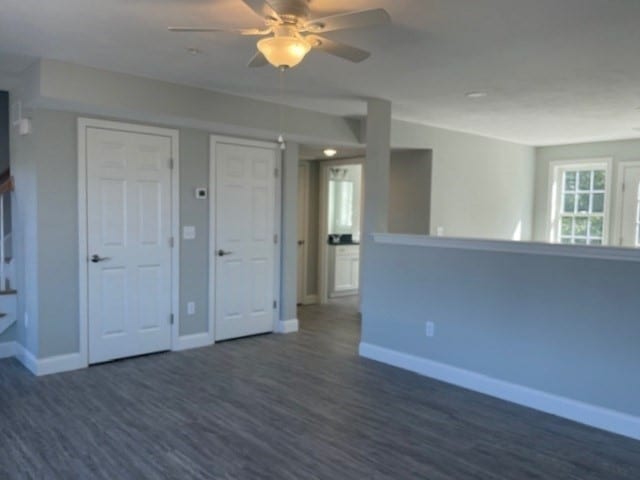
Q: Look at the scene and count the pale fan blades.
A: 5